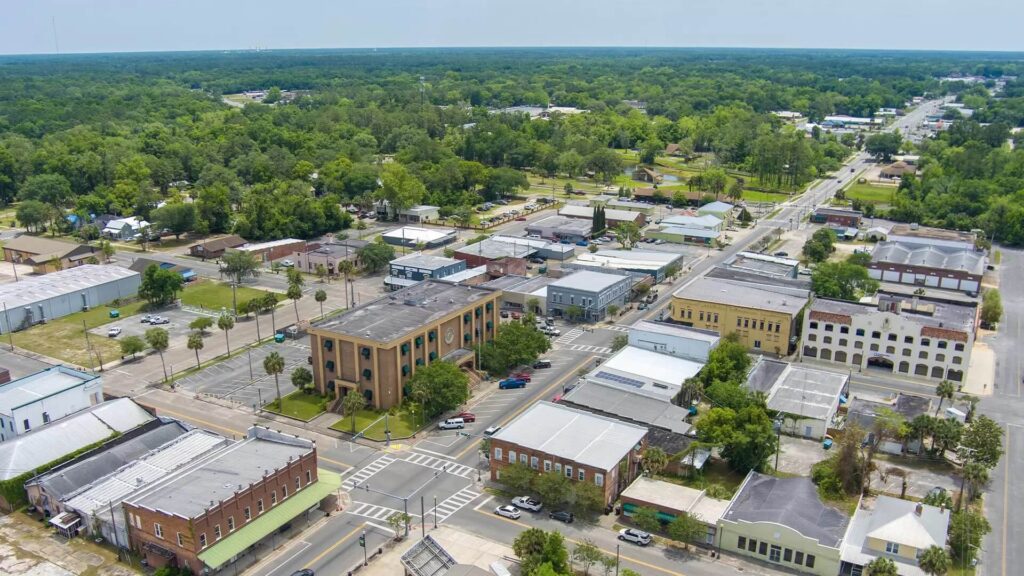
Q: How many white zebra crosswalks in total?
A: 7